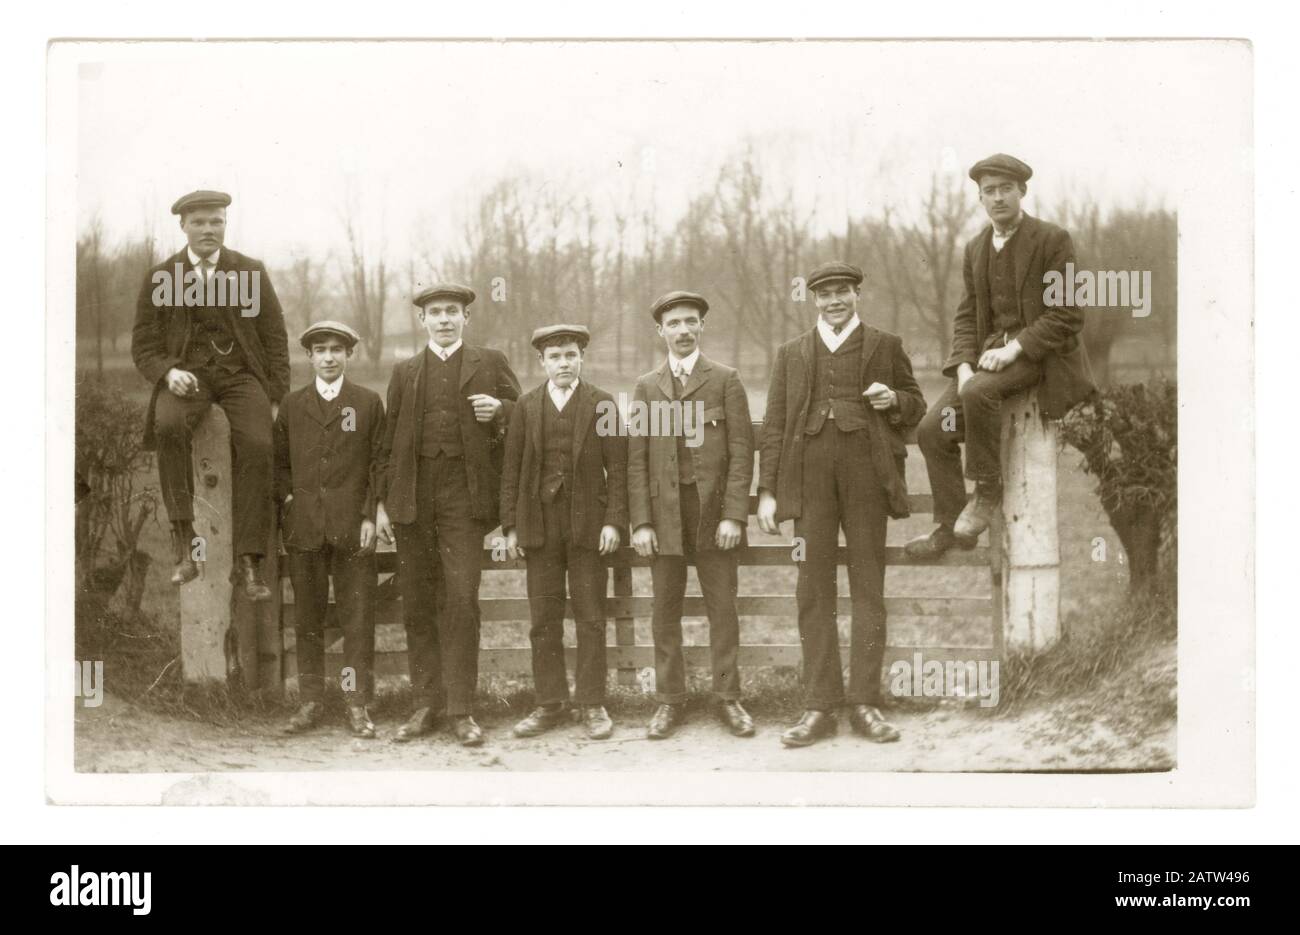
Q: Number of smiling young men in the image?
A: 1